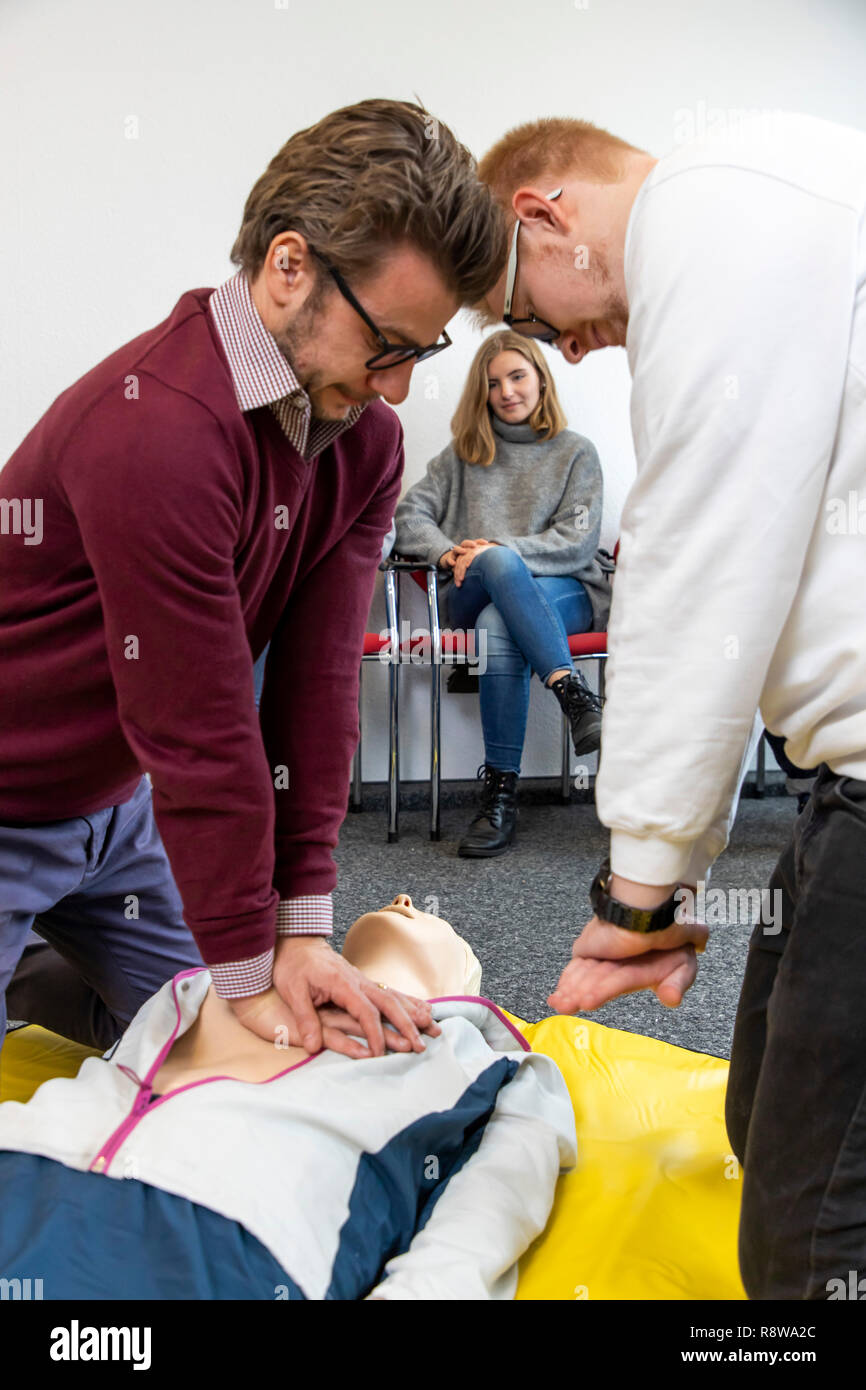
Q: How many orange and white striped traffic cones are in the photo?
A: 0